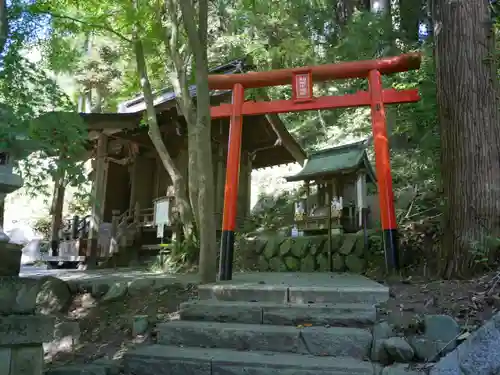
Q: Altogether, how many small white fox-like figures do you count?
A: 2